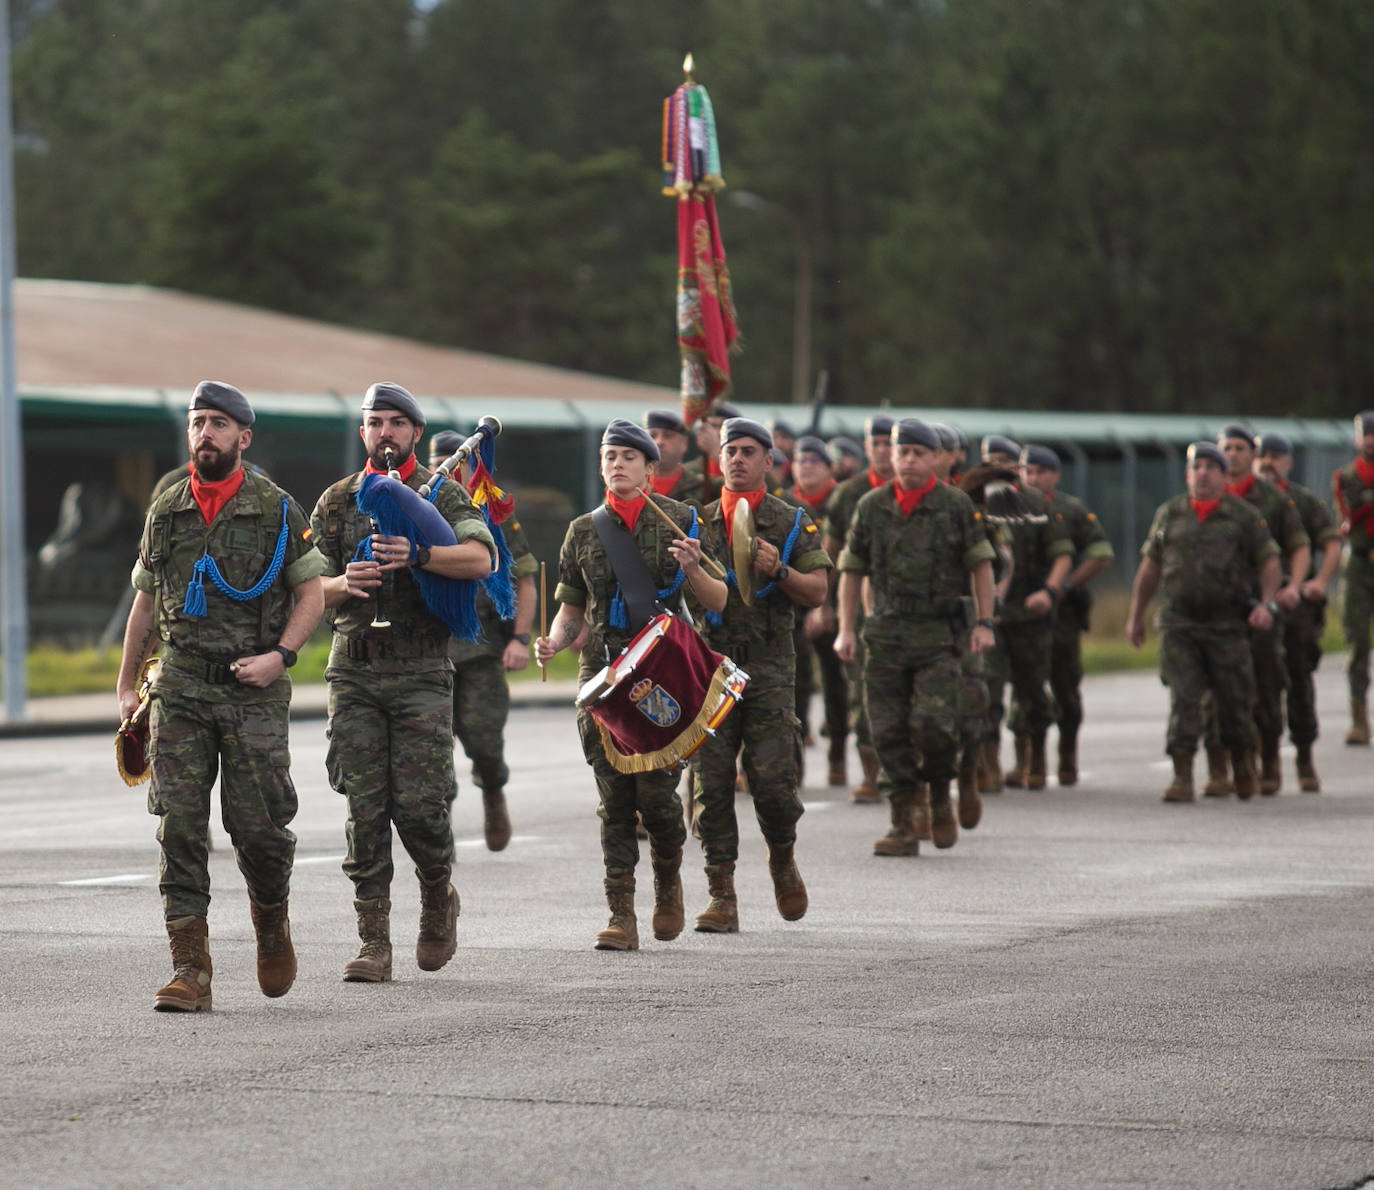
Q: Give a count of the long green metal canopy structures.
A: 1